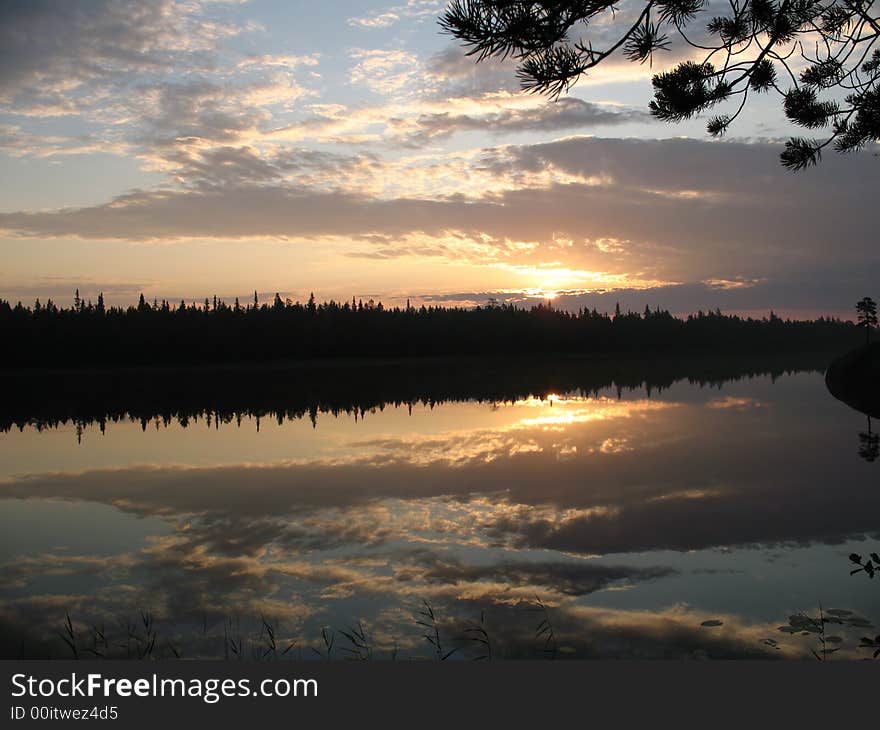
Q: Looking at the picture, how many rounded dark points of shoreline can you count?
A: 1